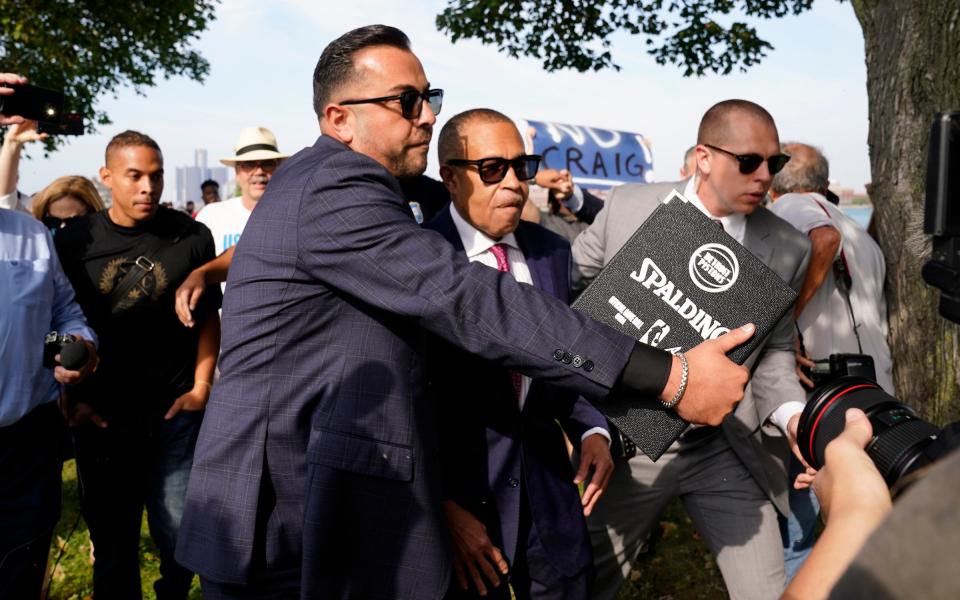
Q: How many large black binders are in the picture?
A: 1